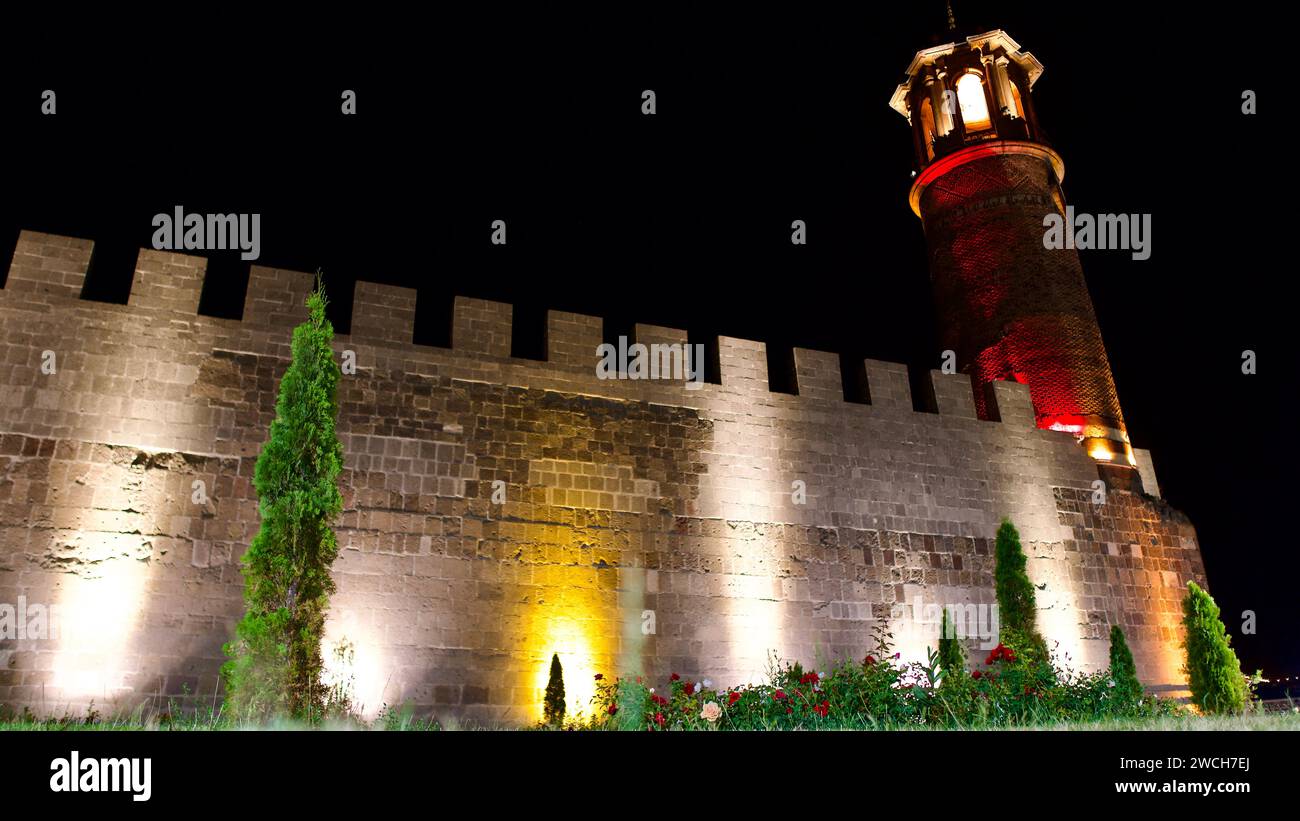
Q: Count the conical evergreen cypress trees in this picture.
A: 6